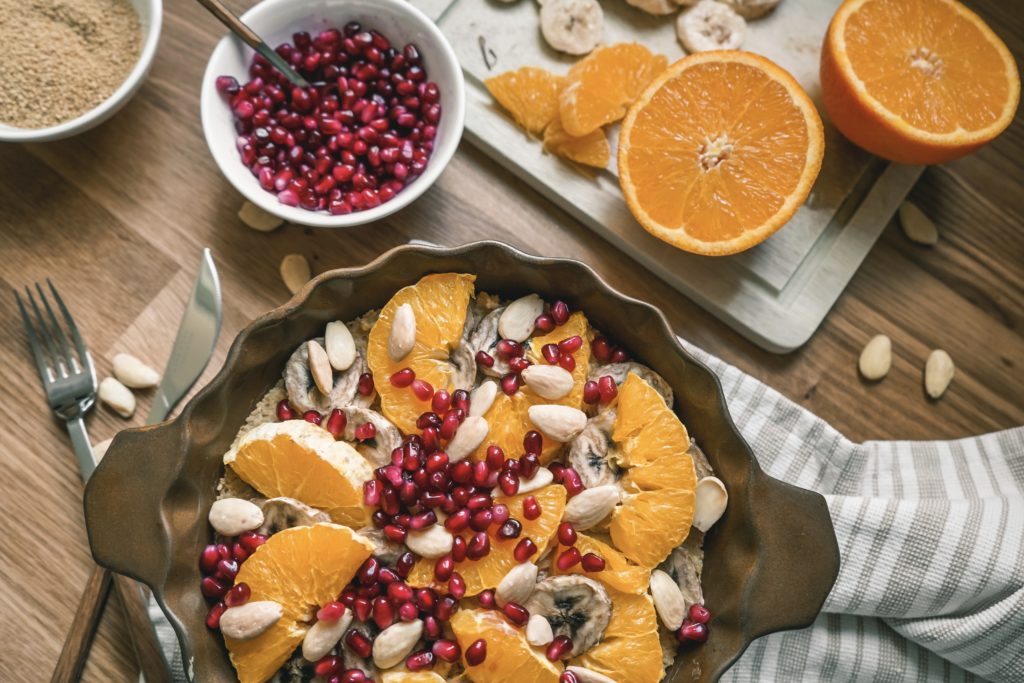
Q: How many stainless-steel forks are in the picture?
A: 1